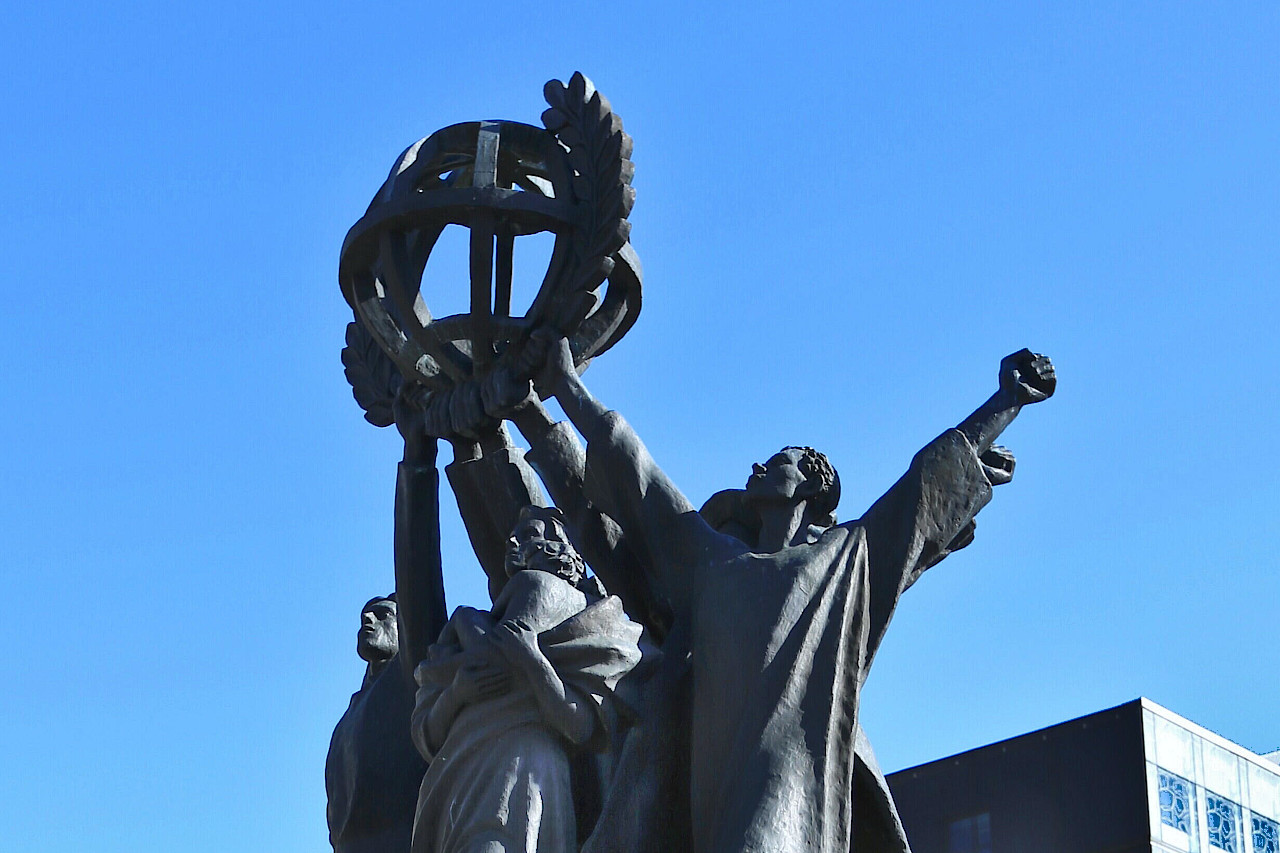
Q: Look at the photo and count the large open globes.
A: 1